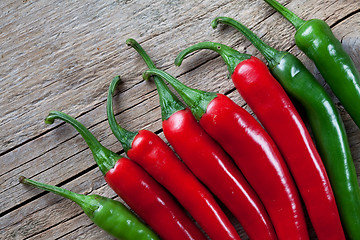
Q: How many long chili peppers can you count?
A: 8